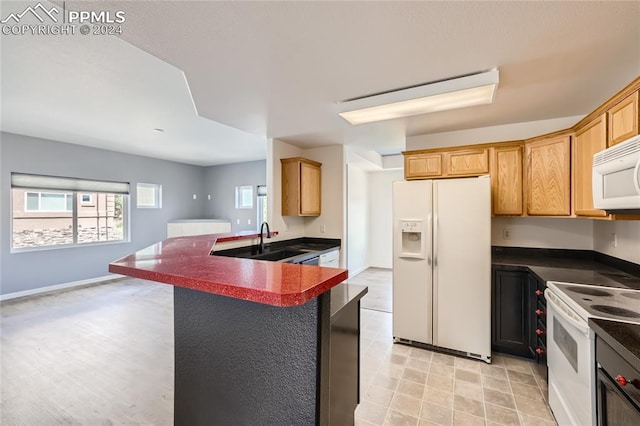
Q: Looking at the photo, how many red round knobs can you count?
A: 5